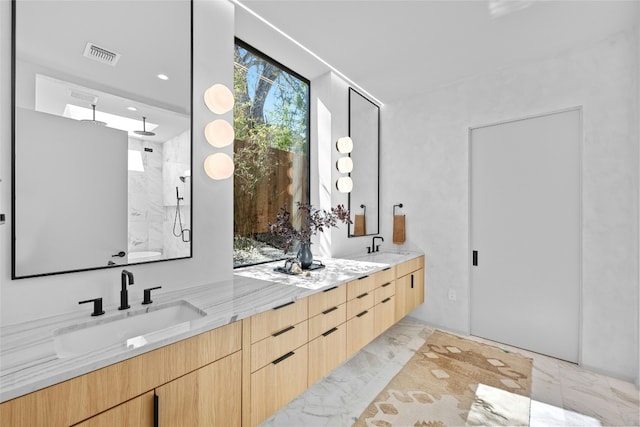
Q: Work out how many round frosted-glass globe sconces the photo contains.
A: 6